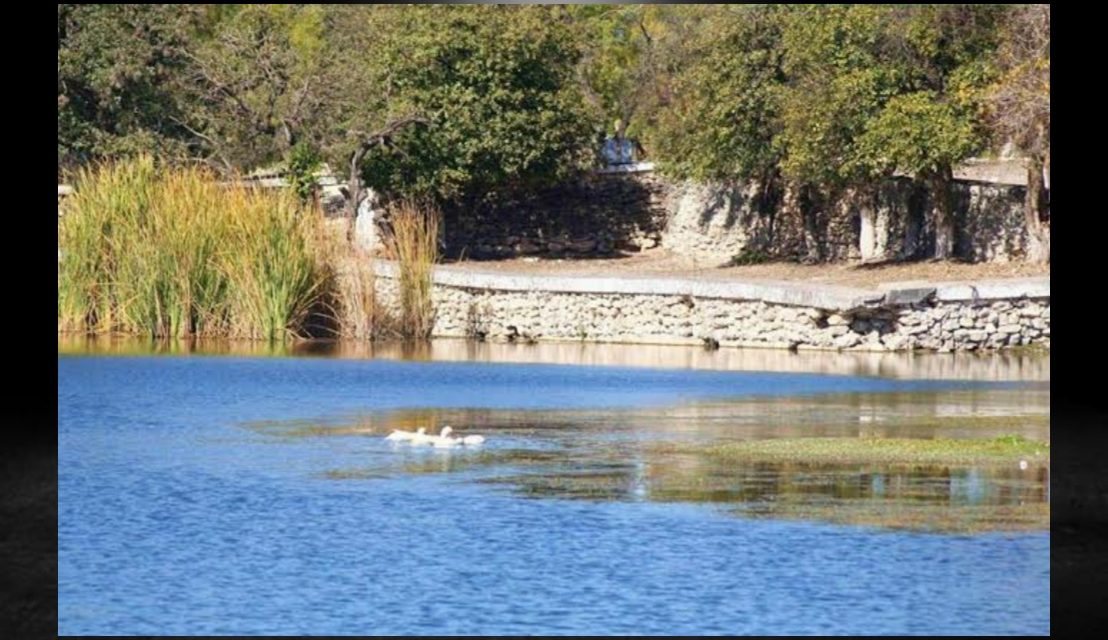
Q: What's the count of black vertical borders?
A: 2